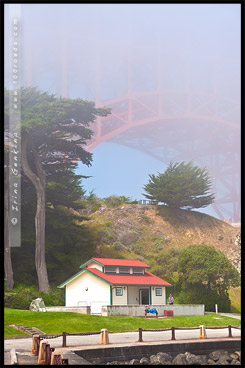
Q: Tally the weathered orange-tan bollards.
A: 5